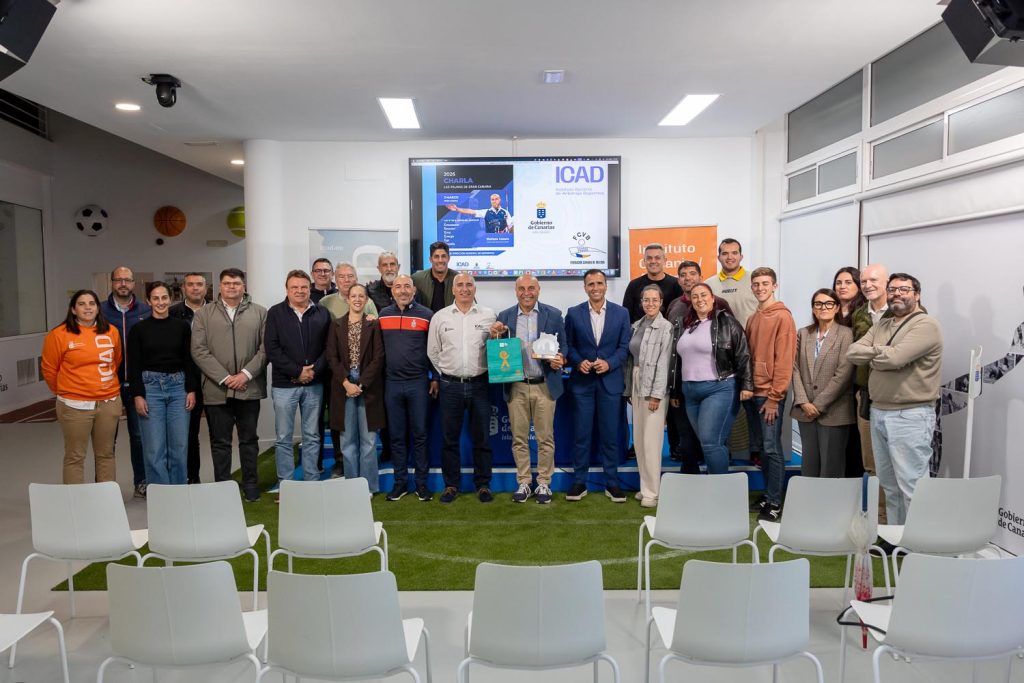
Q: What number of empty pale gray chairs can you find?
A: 12